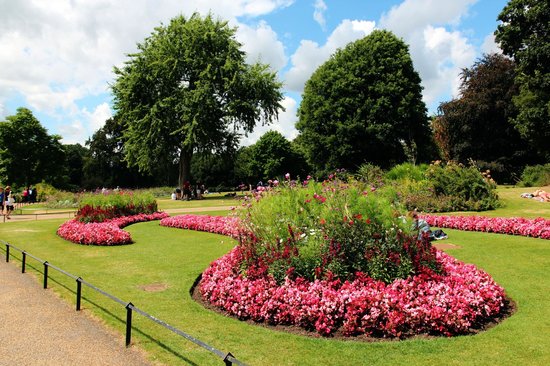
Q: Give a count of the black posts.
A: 6